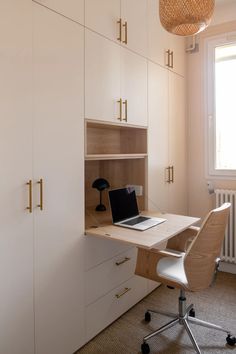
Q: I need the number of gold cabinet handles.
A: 12